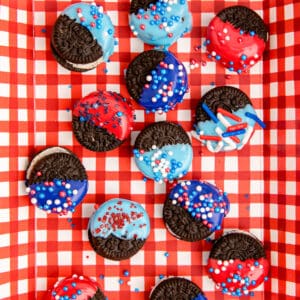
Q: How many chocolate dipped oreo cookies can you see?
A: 13